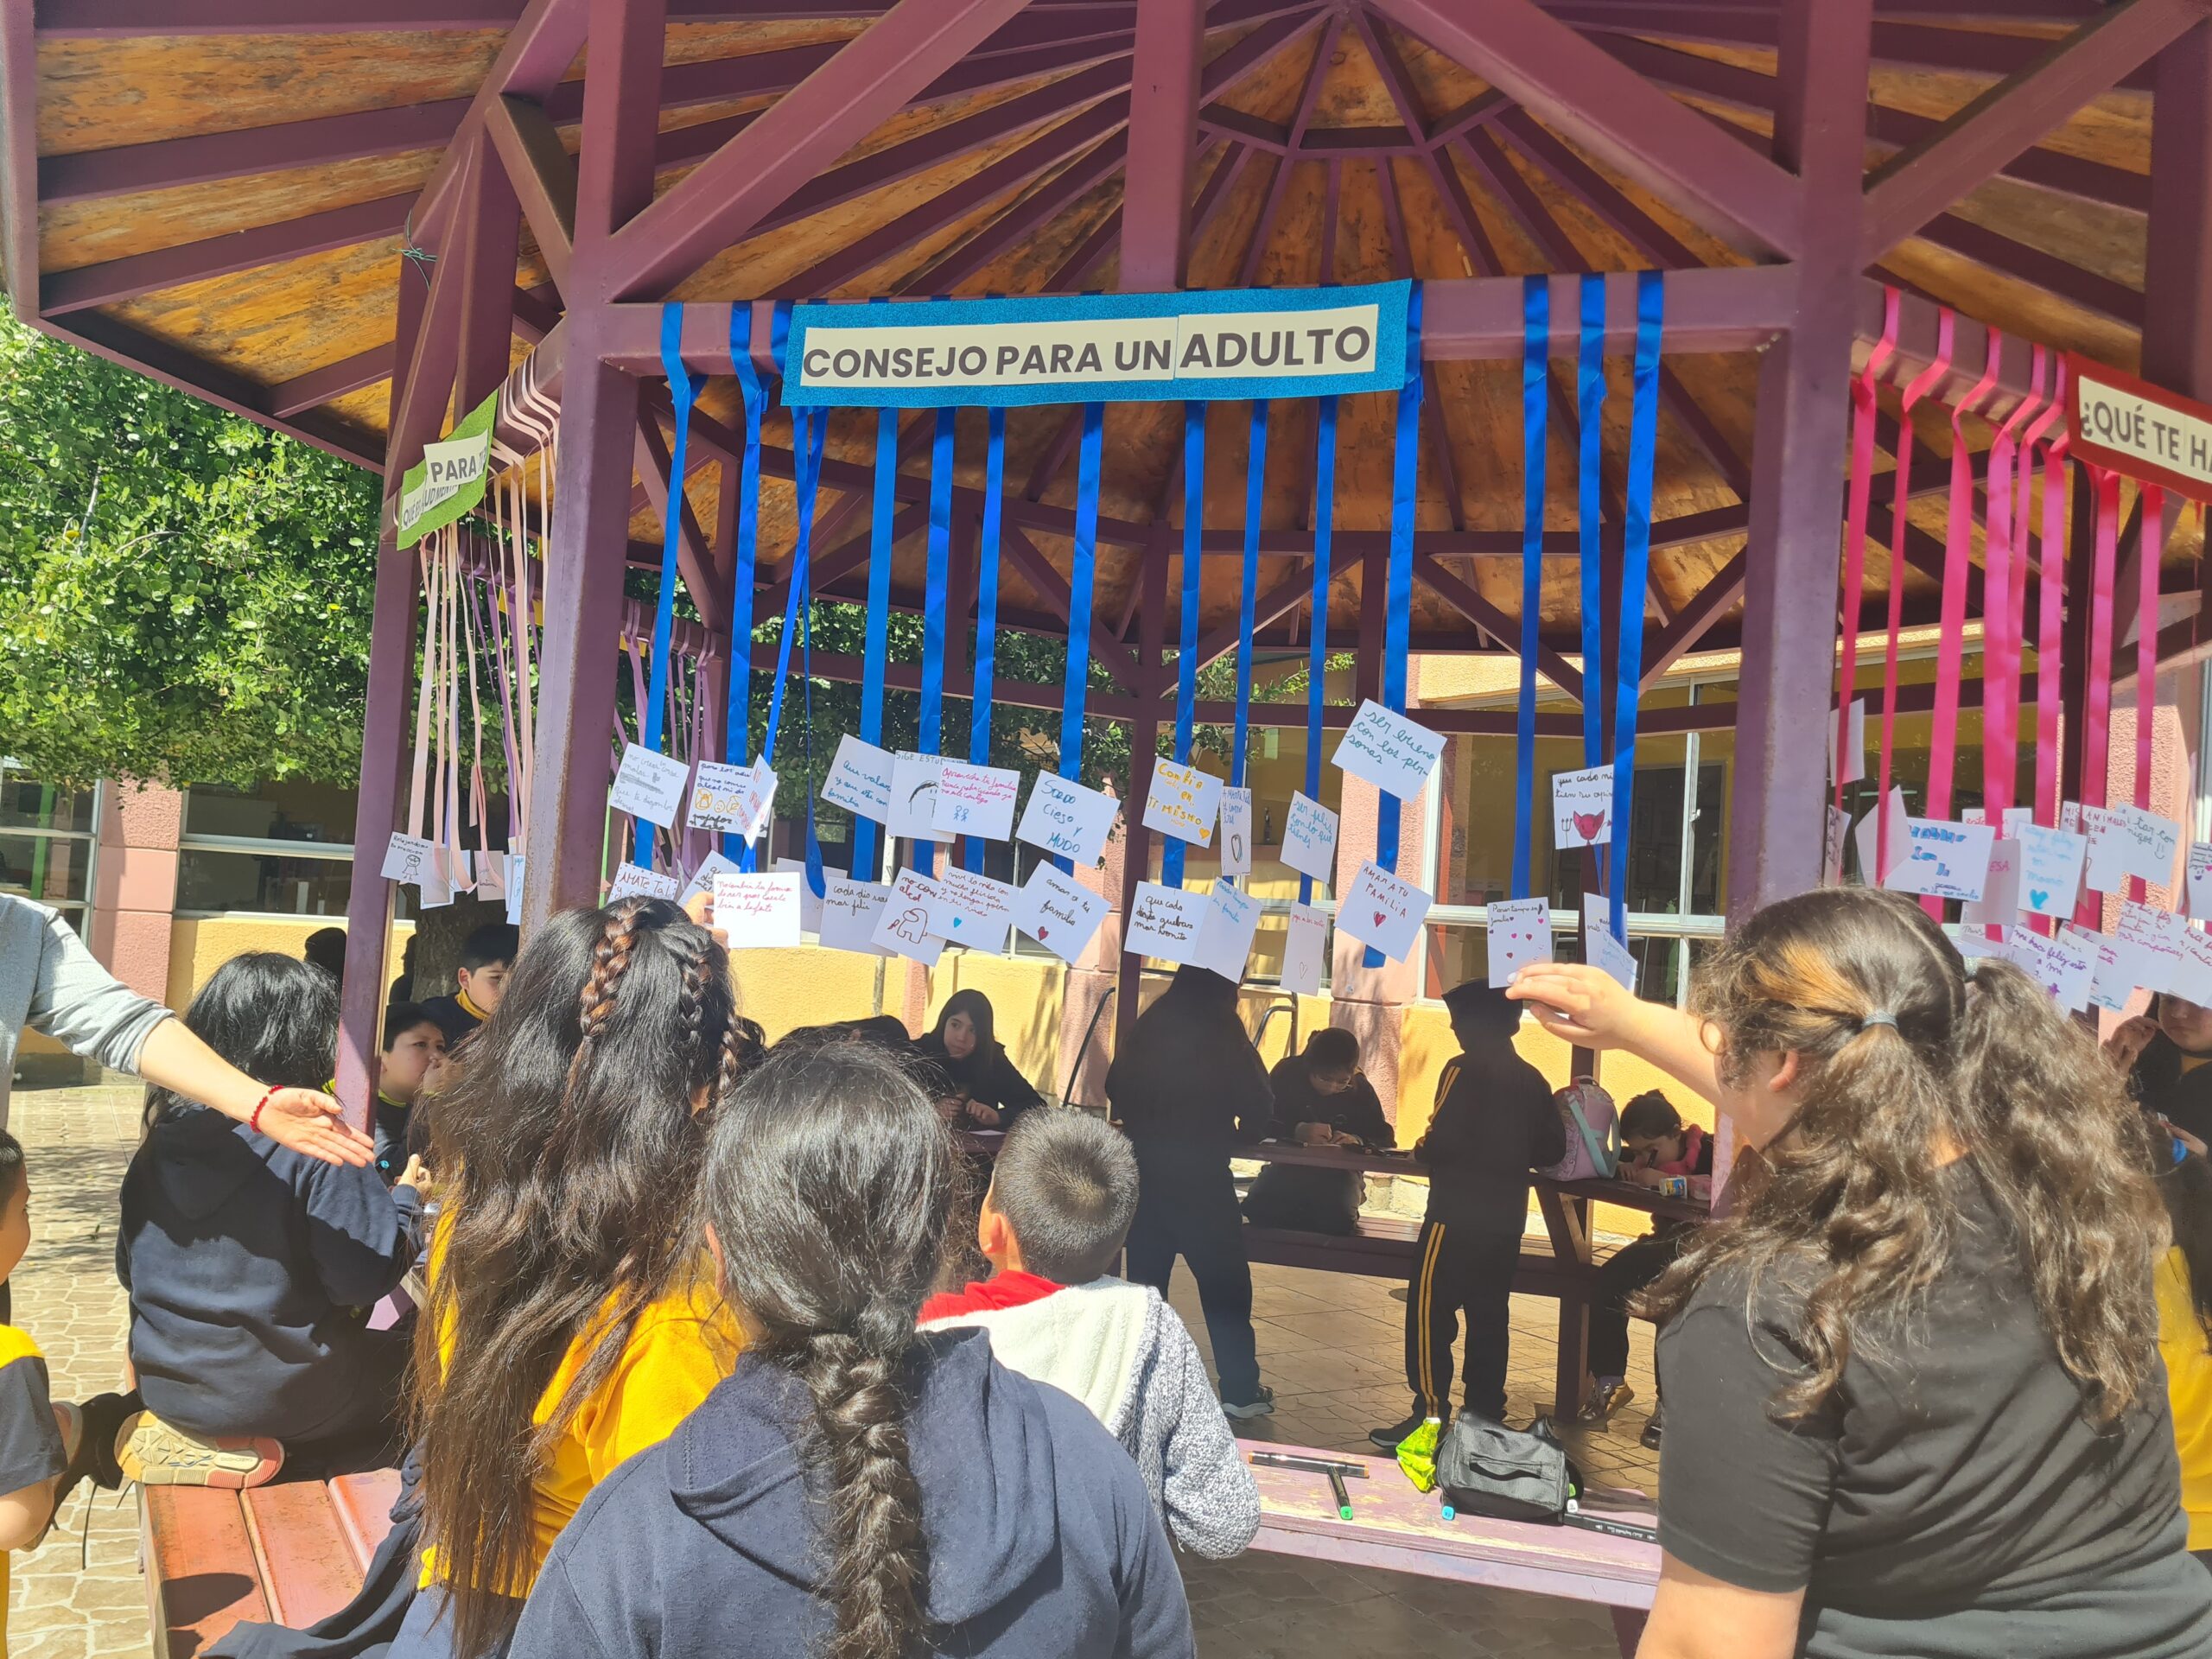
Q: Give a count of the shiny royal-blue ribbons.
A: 15